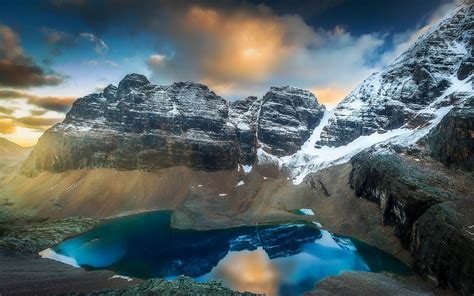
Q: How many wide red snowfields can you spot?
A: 0